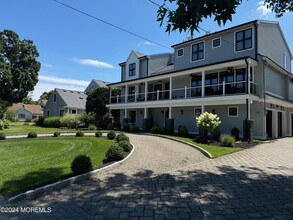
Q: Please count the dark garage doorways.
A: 3